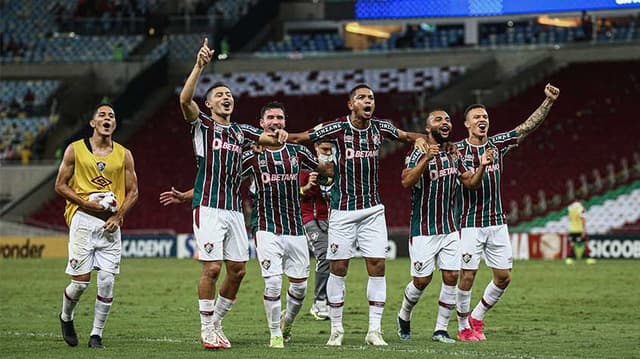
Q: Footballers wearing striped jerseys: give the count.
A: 5